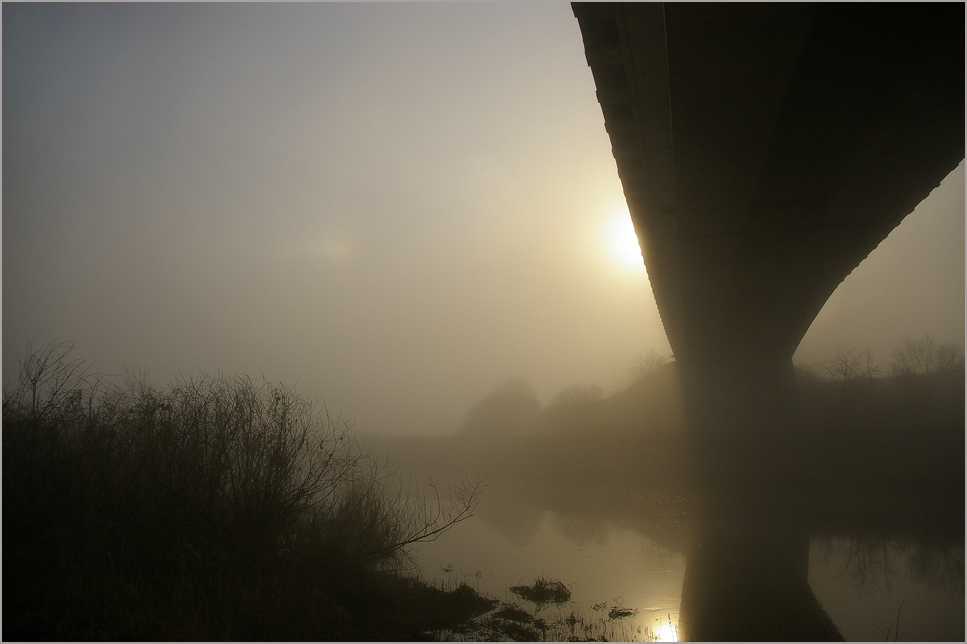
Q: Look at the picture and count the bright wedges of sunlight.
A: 2